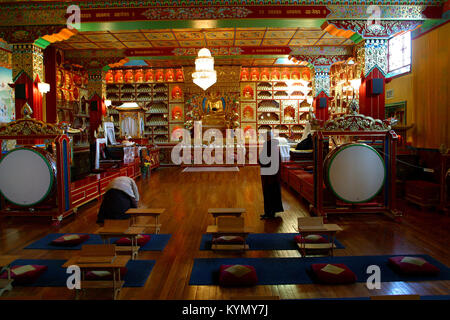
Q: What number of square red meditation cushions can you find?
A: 9